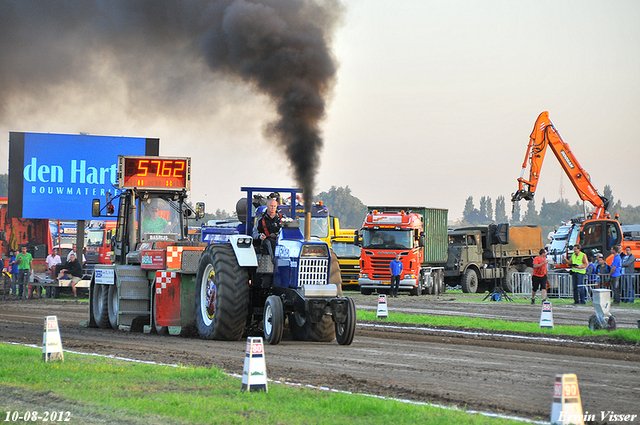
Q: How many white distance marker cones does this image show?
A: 5